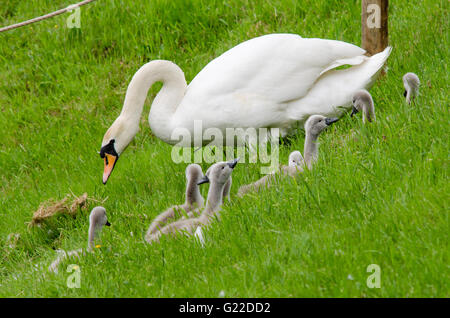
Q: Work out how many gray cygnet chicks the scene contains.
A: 8